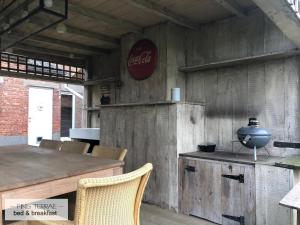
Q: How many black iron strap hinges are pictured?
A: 2